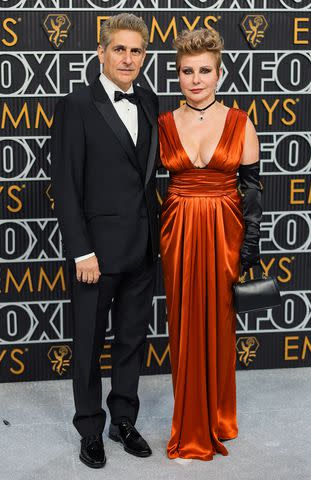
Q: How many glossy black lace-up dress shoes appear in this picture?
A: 2